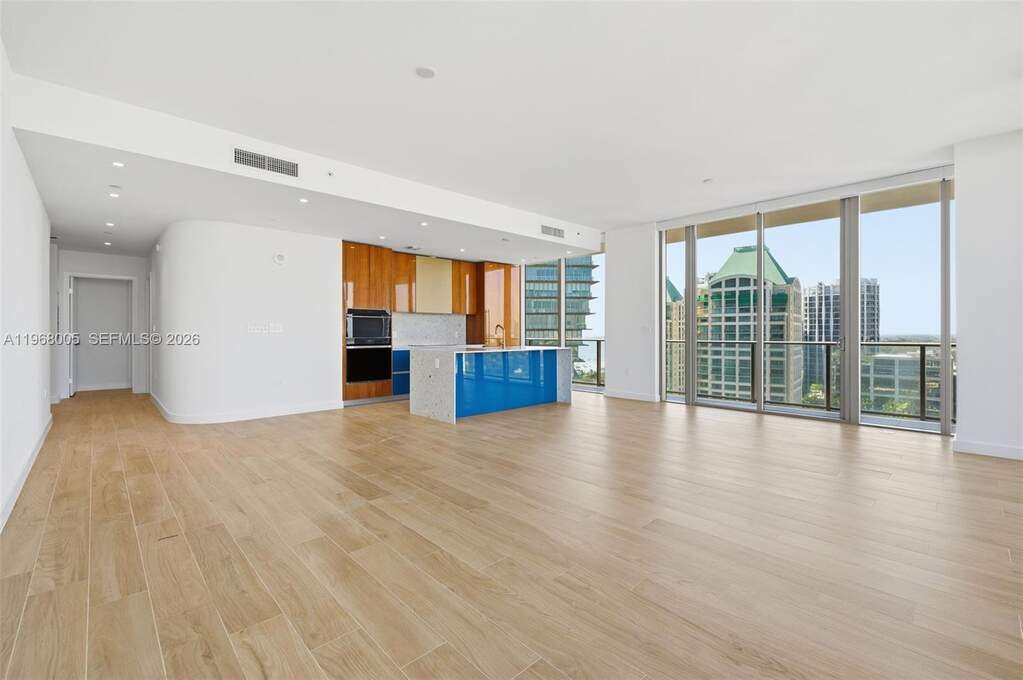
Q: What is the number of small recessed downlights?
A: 10